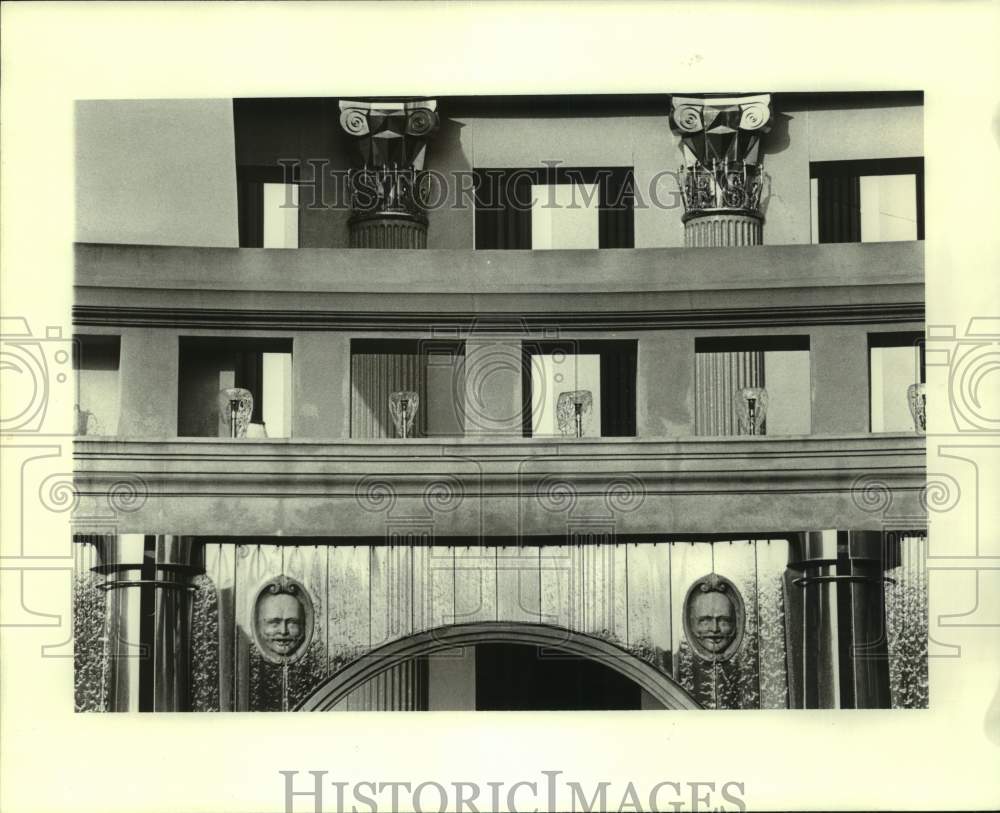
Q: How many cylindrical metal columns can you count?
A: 2